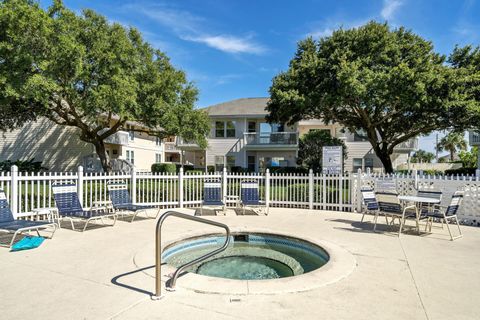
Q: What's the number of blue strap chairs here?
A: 9